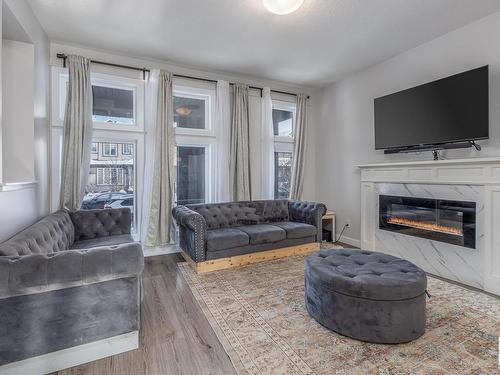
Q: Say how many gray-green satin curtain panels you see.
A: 4